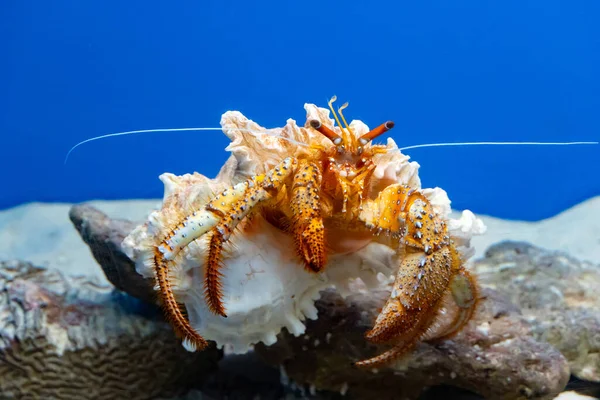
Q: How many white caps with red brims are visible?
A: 0